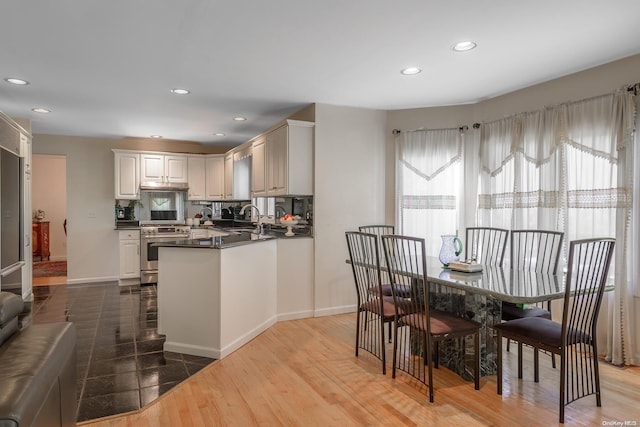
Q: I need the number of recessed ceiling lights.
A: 8